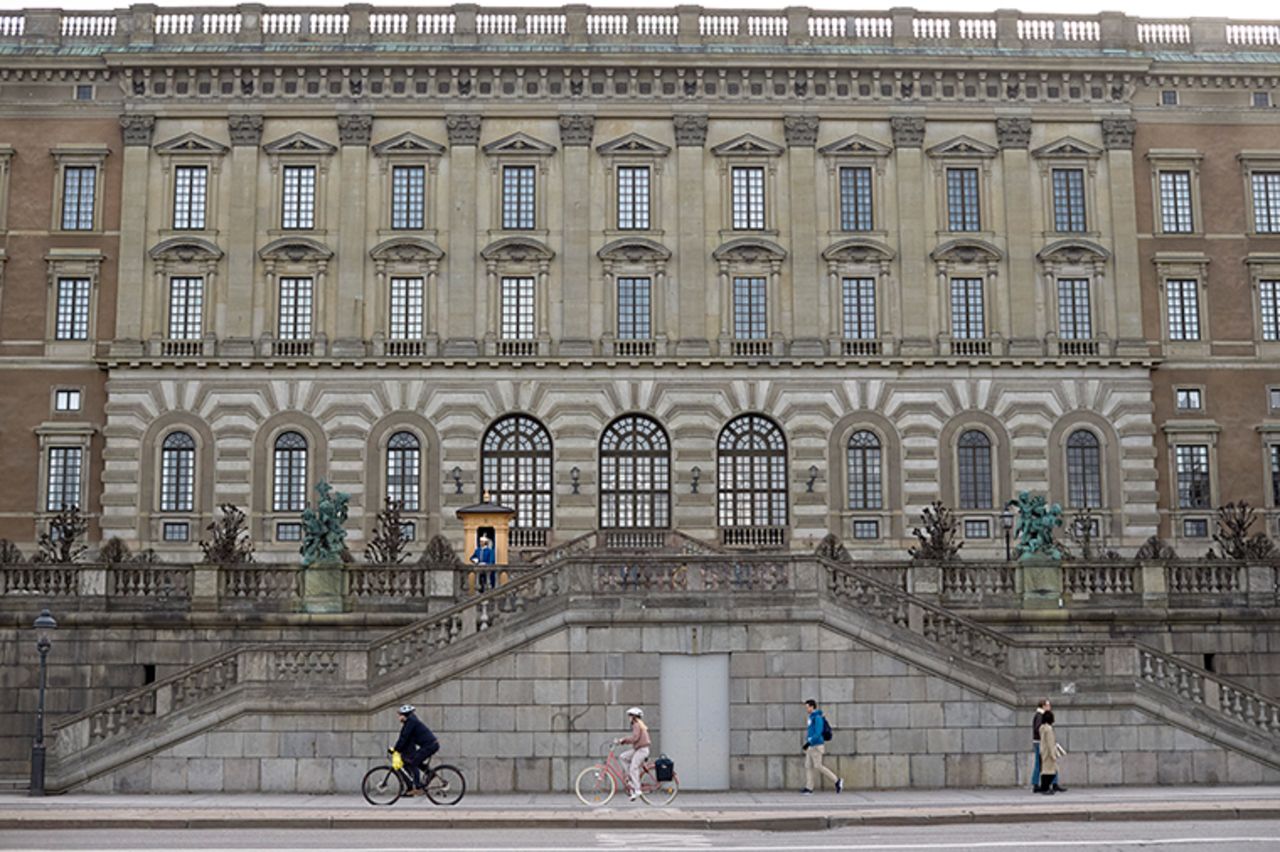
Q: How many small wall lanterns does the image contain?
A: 4